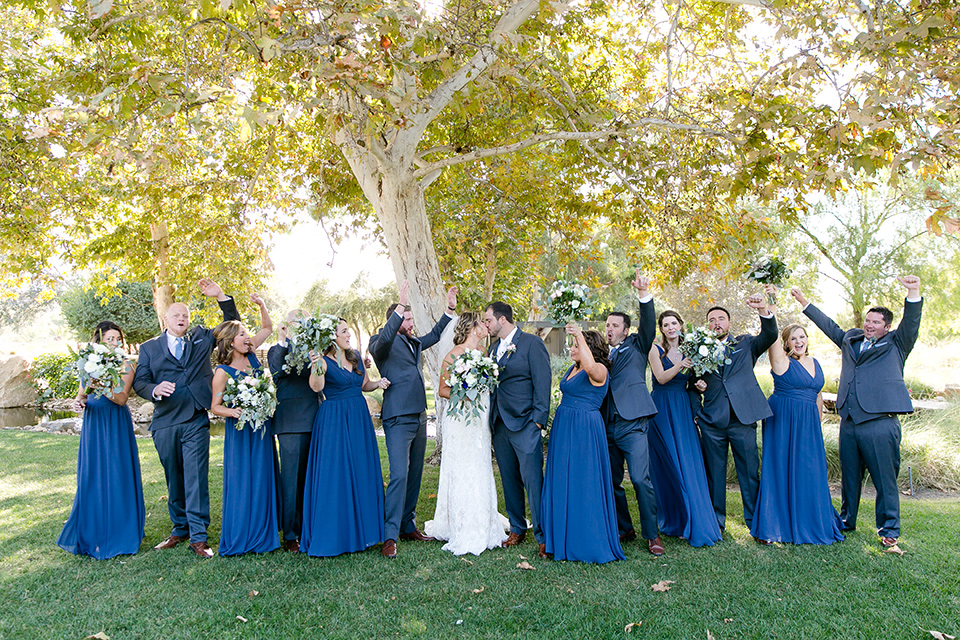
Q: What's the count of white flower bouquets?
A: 7